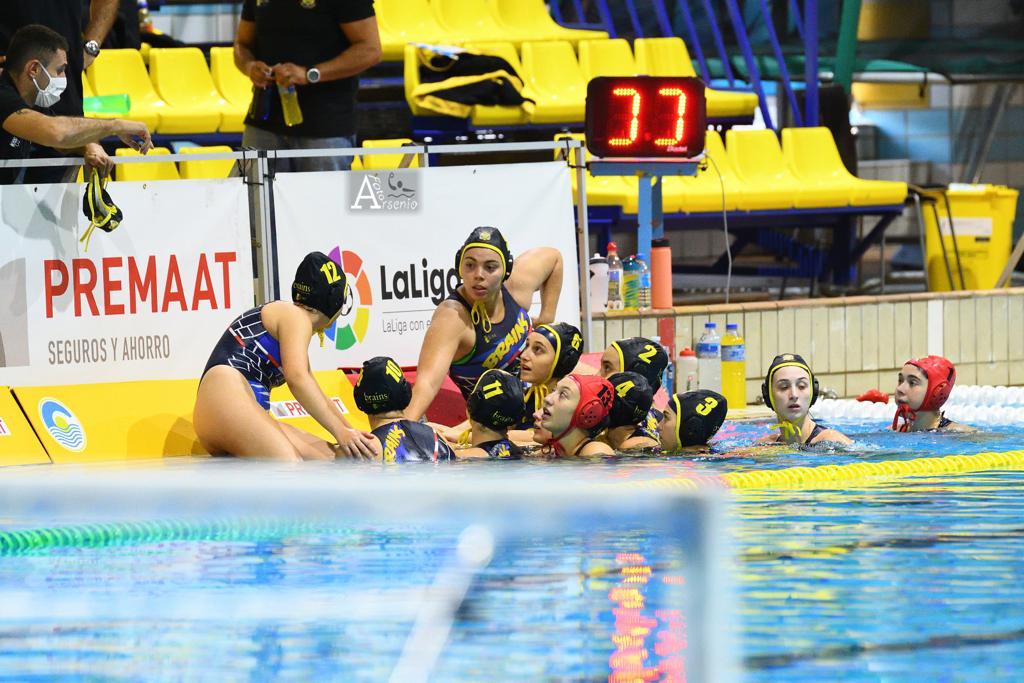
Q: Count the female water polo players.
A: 12